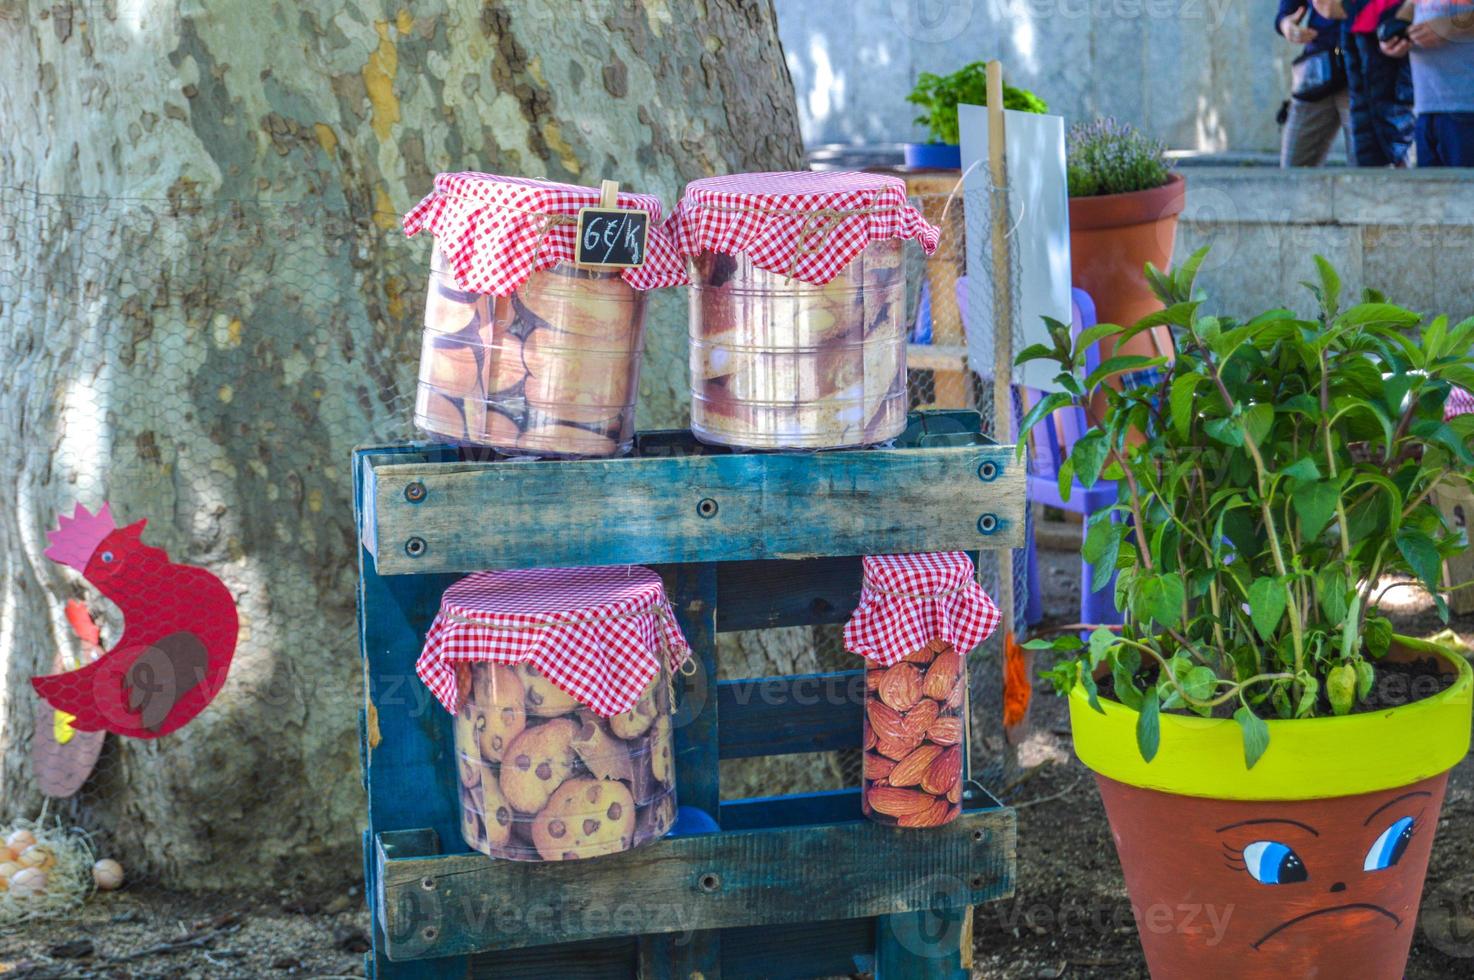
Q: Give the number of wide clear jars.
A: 3